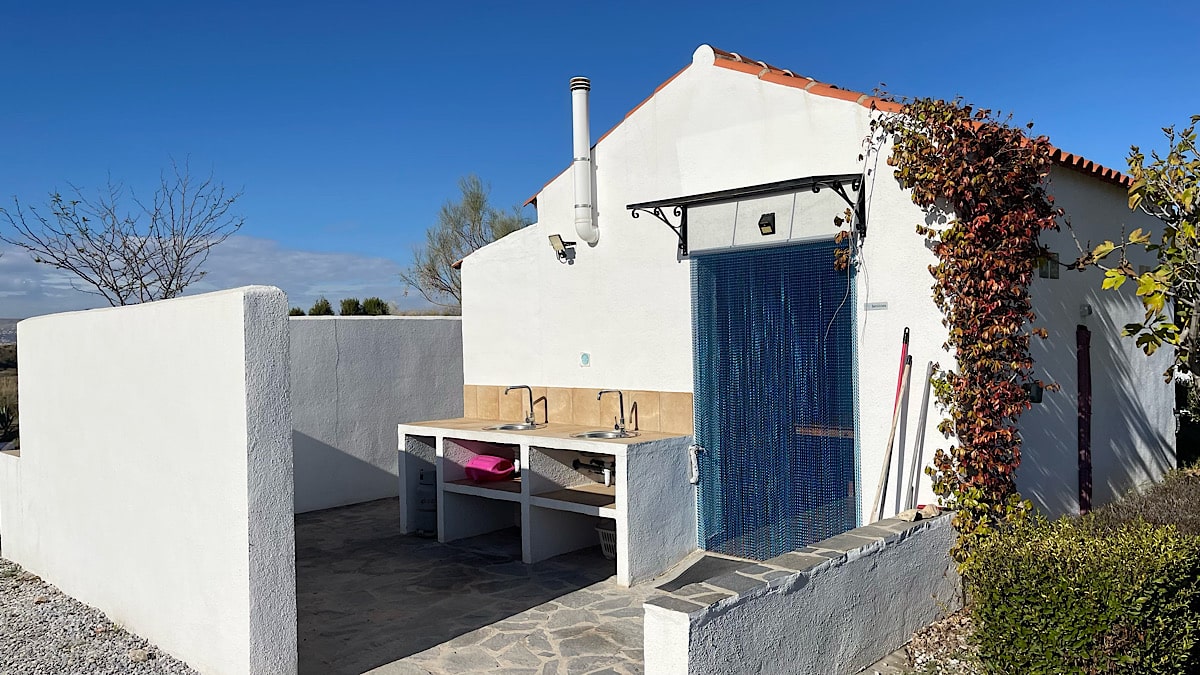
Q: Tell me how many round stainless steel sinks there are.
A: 2